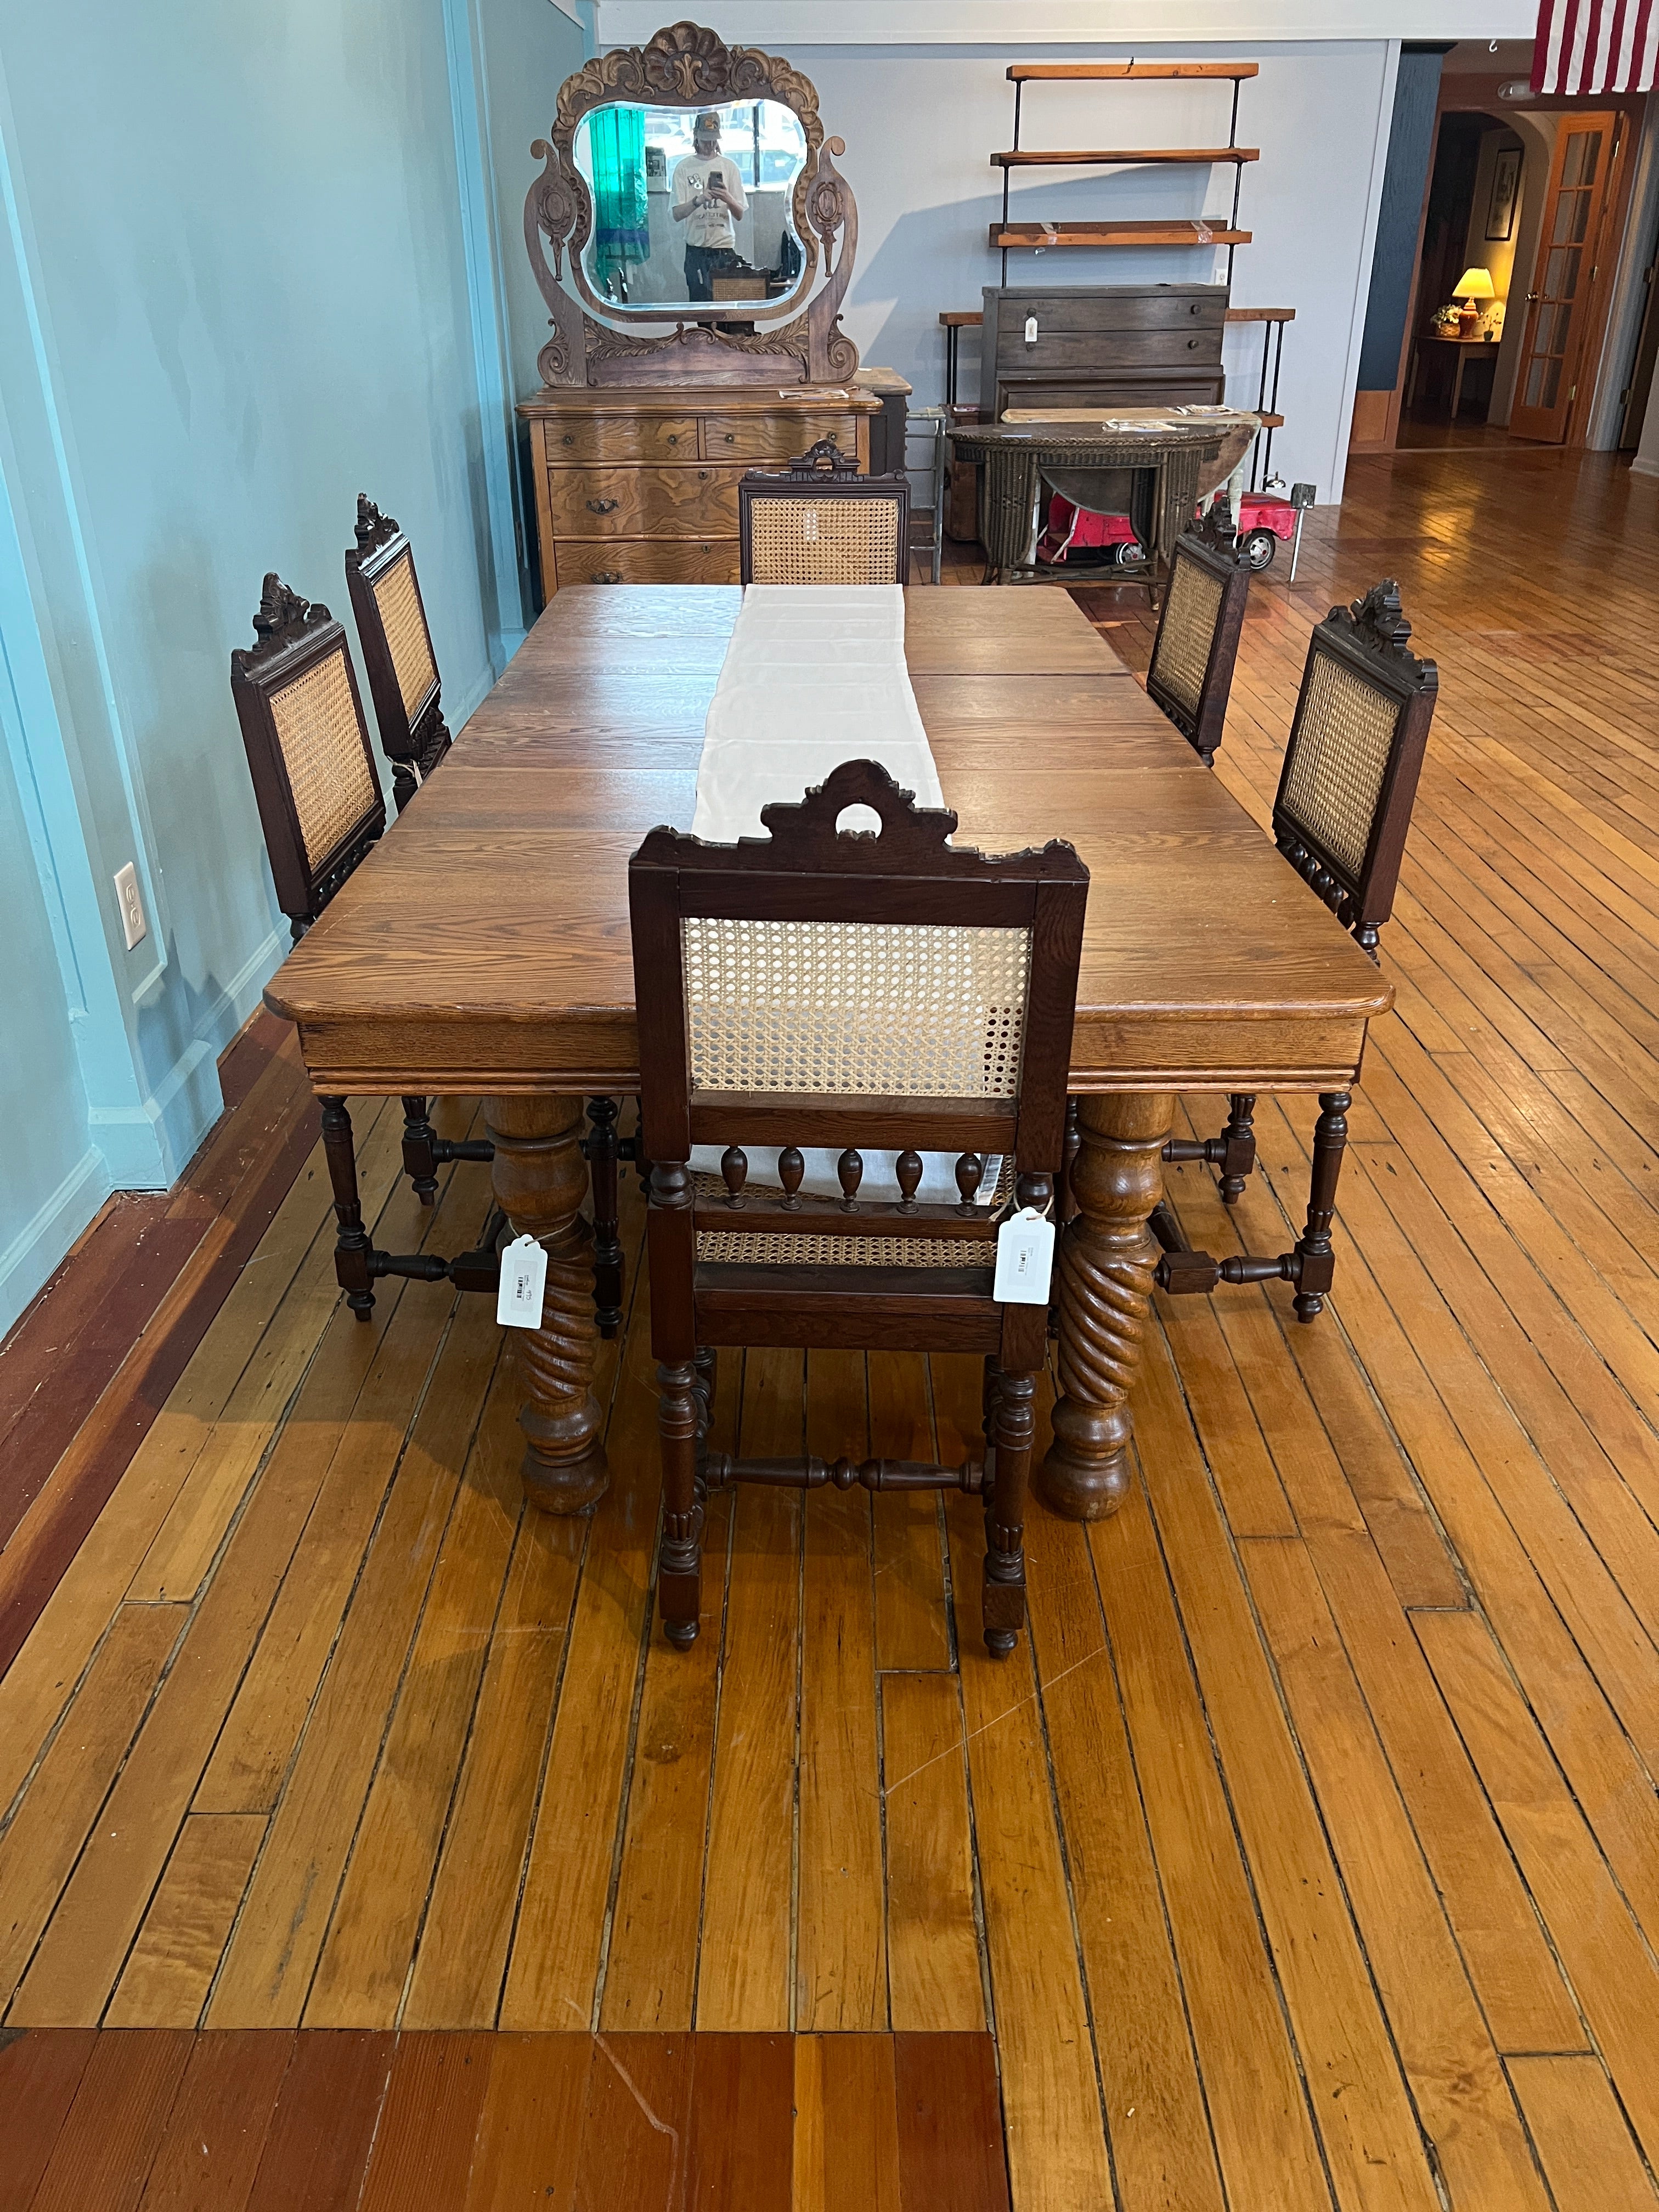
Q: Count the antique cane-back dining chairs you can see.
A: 6